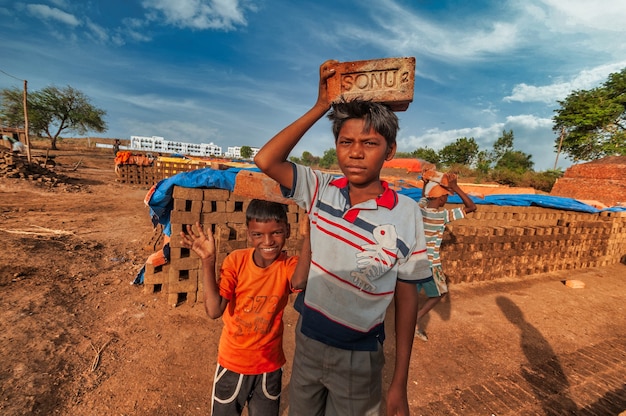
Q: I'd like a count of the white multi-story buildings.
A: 2